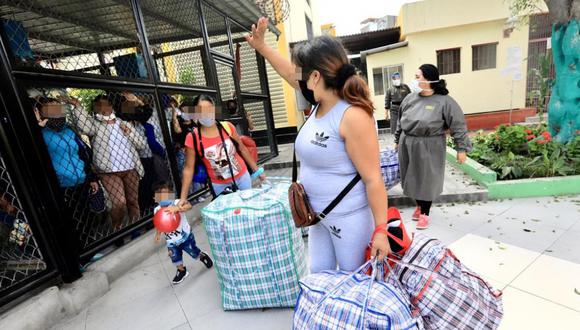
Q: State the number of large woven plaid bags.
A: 4